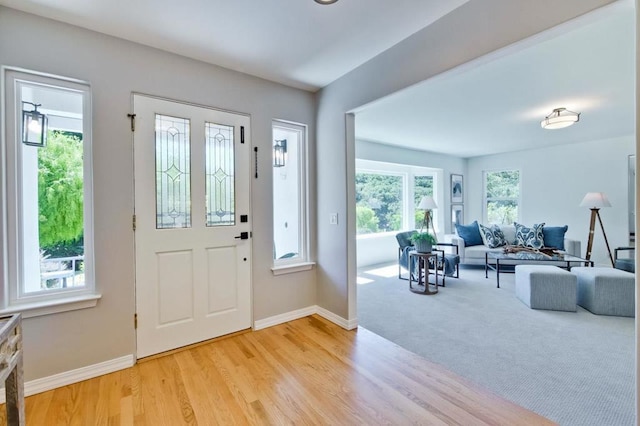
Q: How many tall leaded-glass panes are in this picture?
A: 2